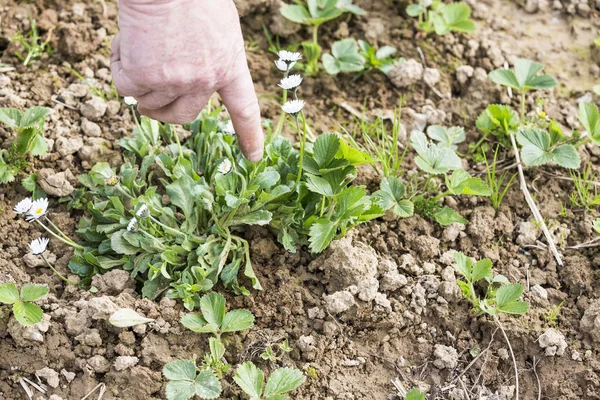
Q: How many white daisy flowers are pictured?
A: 12